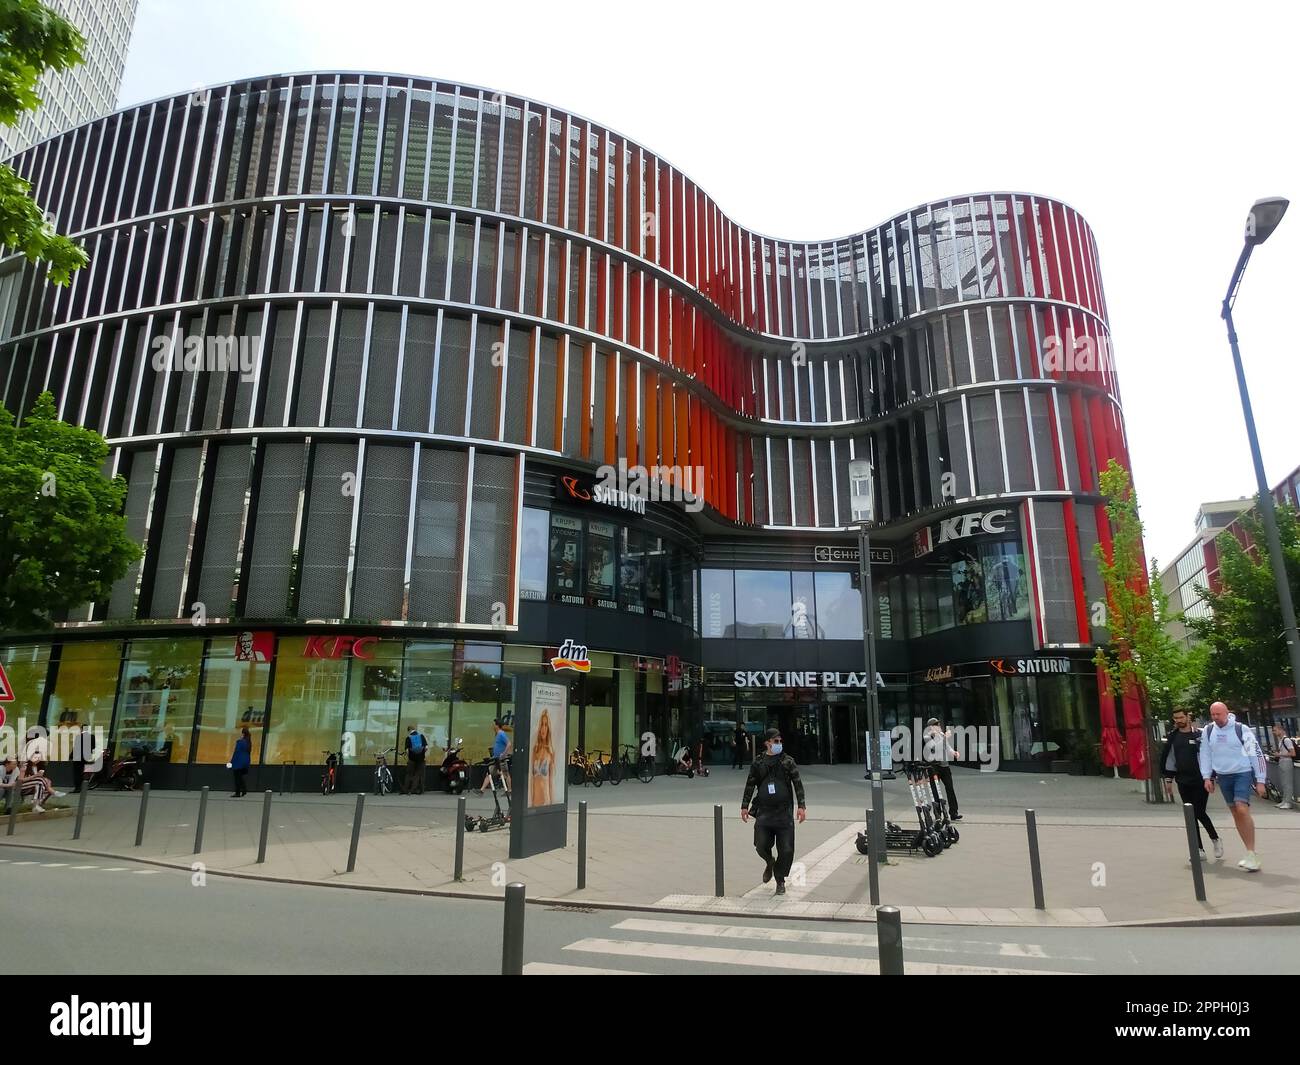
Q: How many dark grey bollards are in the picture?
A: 14